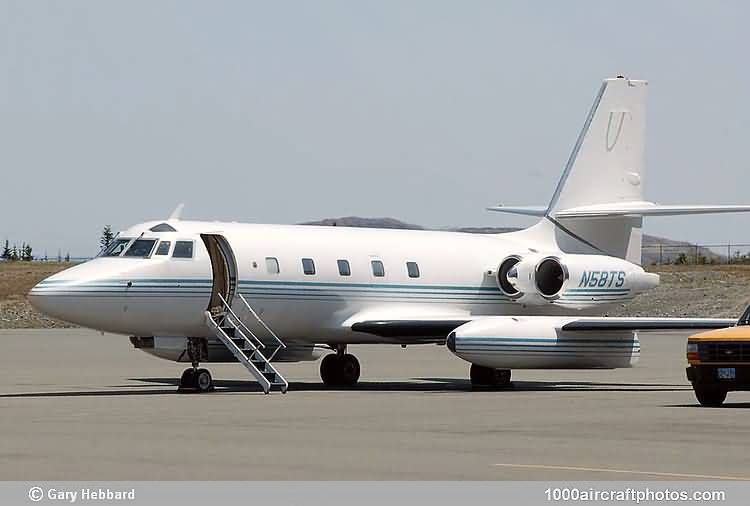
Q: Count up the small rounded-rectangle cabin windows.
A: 5